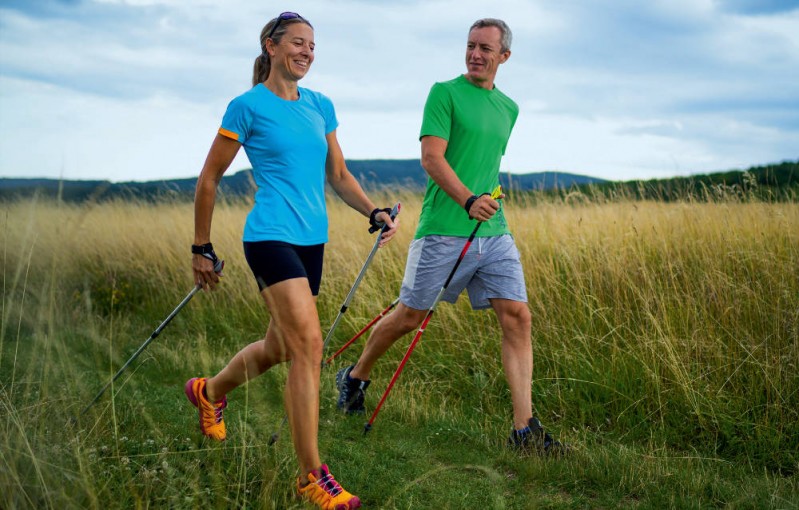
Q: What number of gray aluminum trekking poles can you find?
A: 2